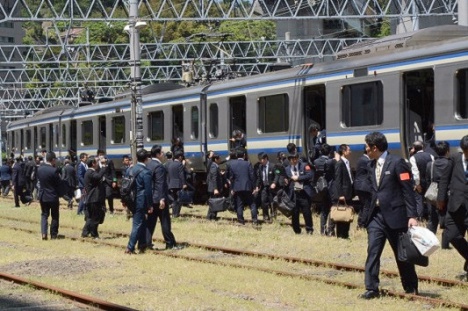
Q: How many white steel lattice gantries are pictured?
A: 5